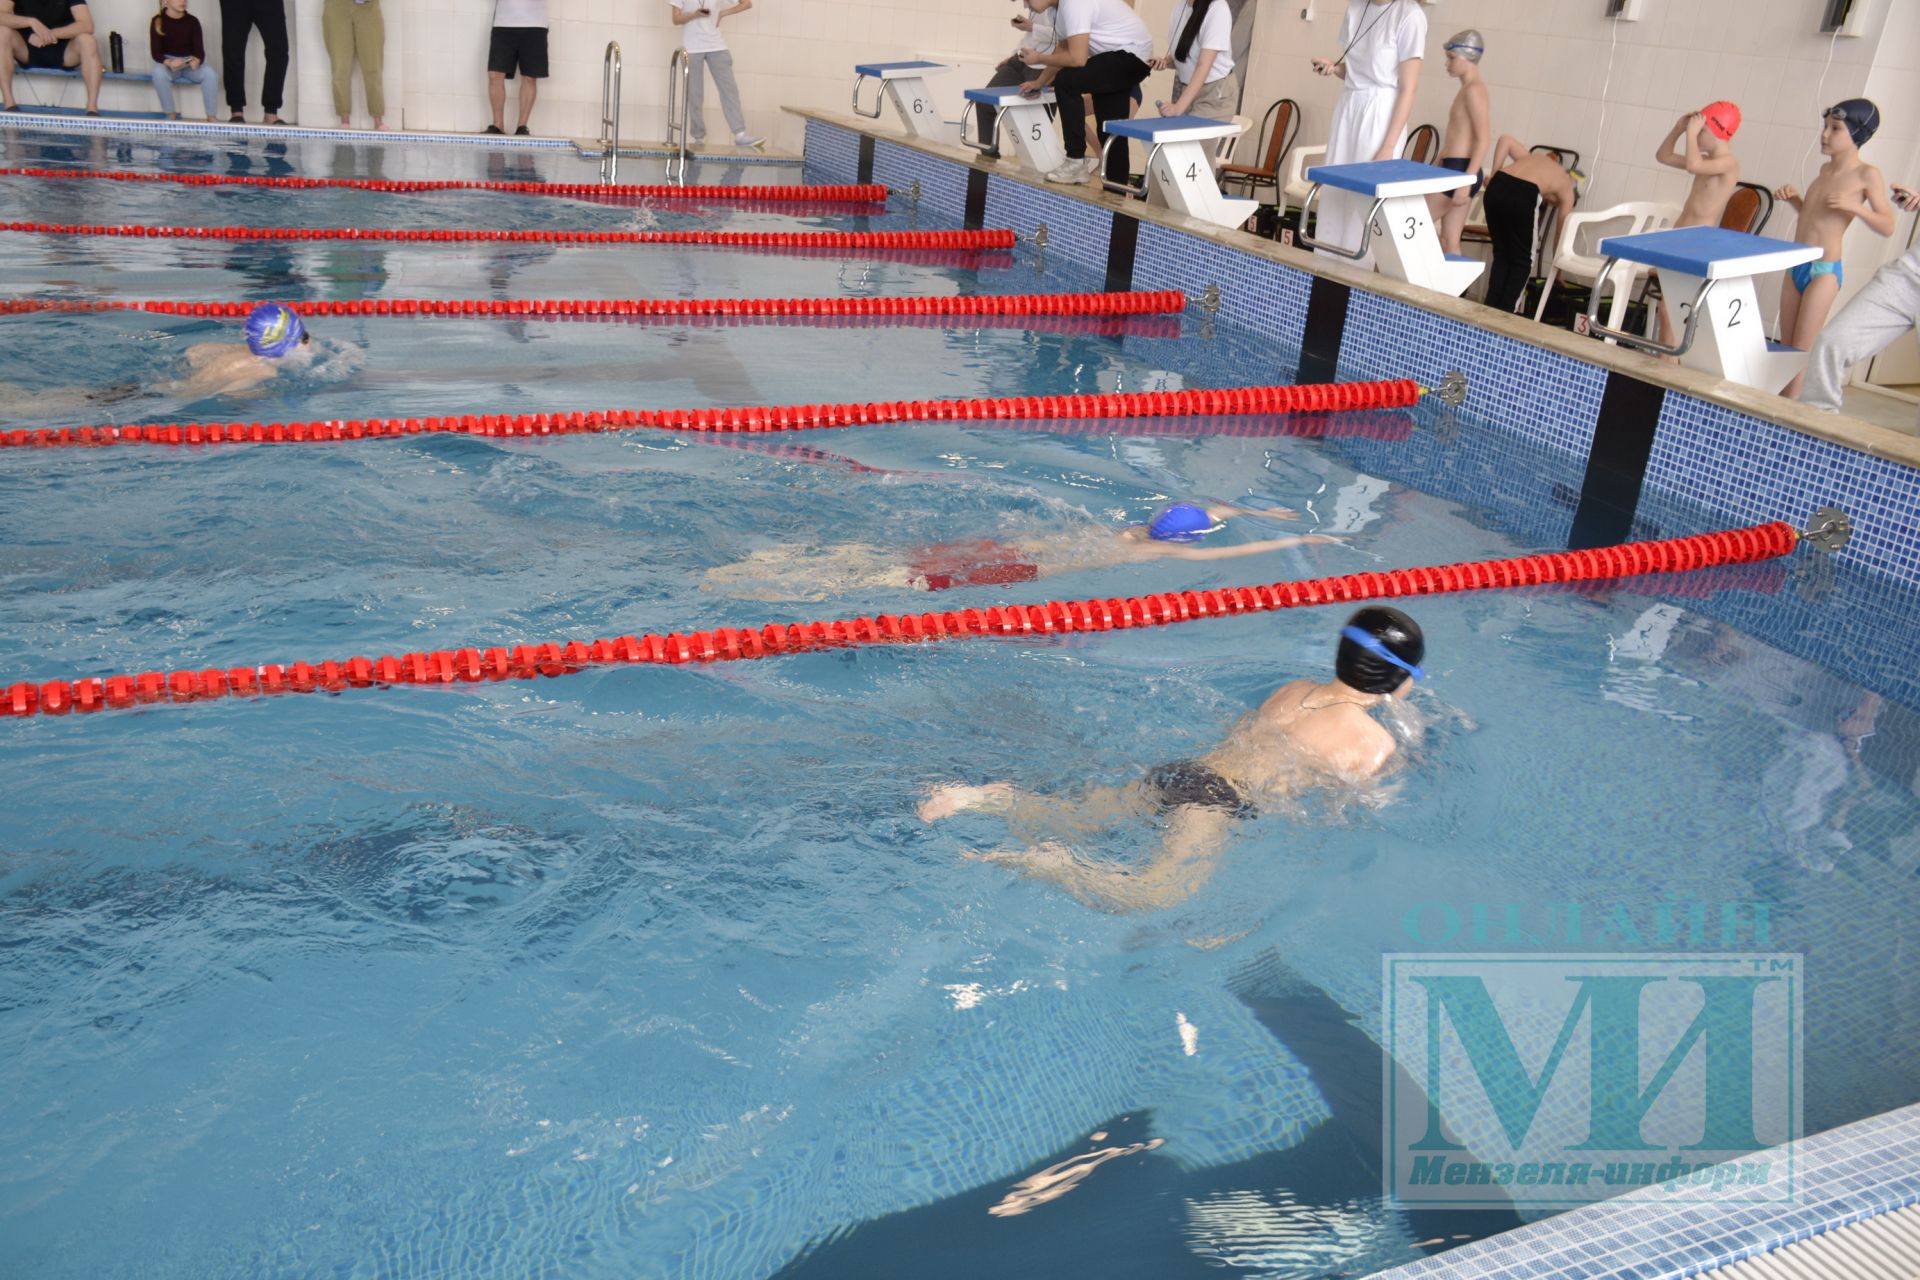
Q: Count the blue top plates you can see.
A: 5